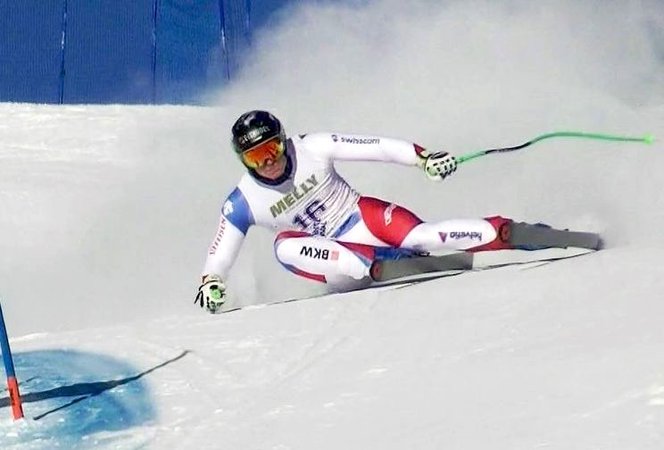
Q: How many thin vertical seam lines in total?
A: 4